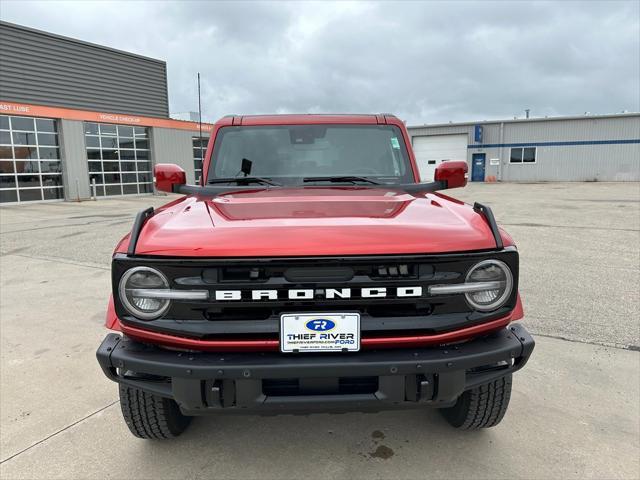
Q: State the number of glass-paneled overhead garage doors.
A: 3